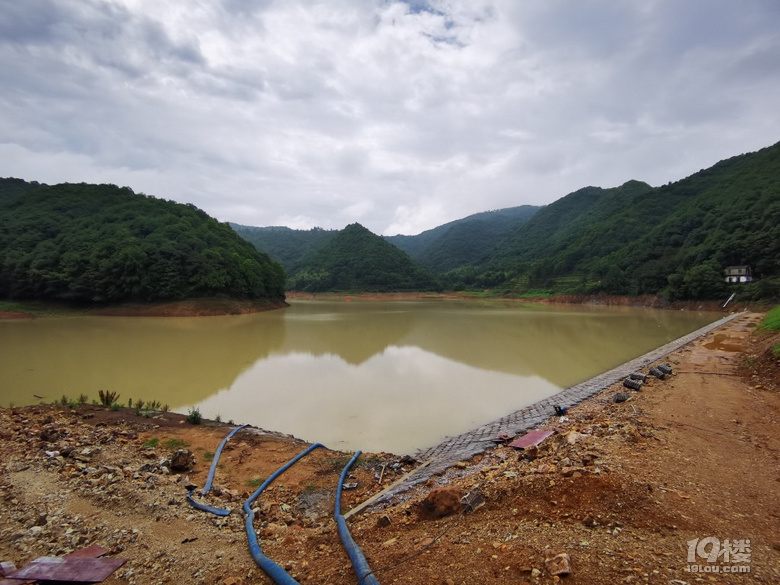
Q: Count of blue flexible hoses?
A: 3